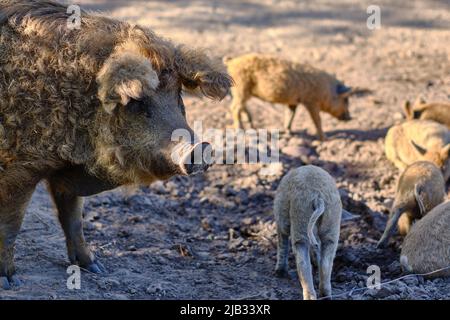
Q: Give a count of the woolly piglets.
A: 6